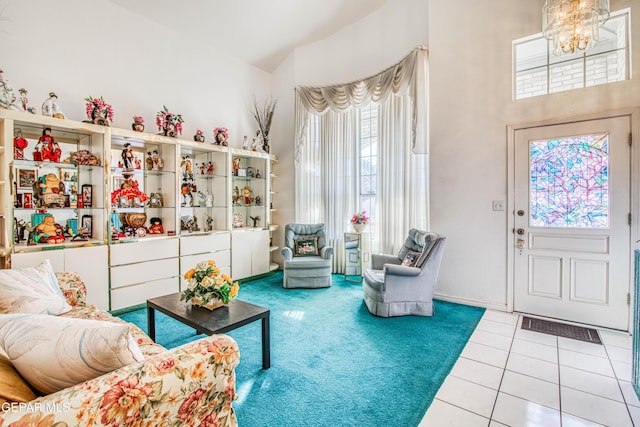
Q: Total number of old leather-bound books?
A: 0